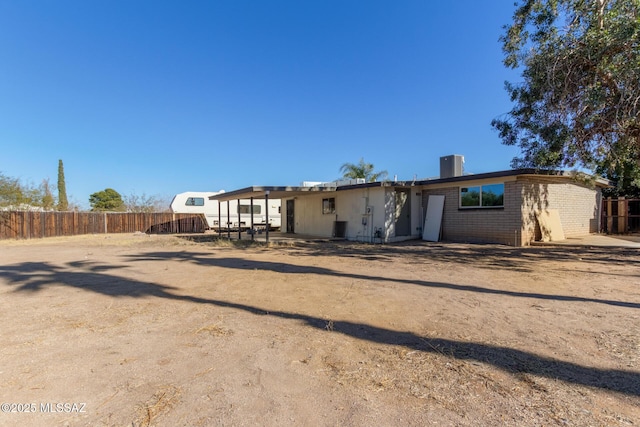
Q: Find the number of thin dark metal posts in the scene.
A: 5